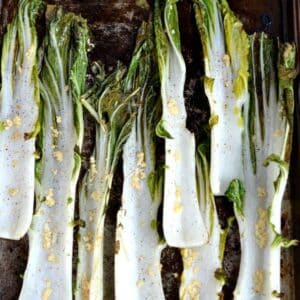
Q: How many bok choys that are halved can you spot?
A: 8